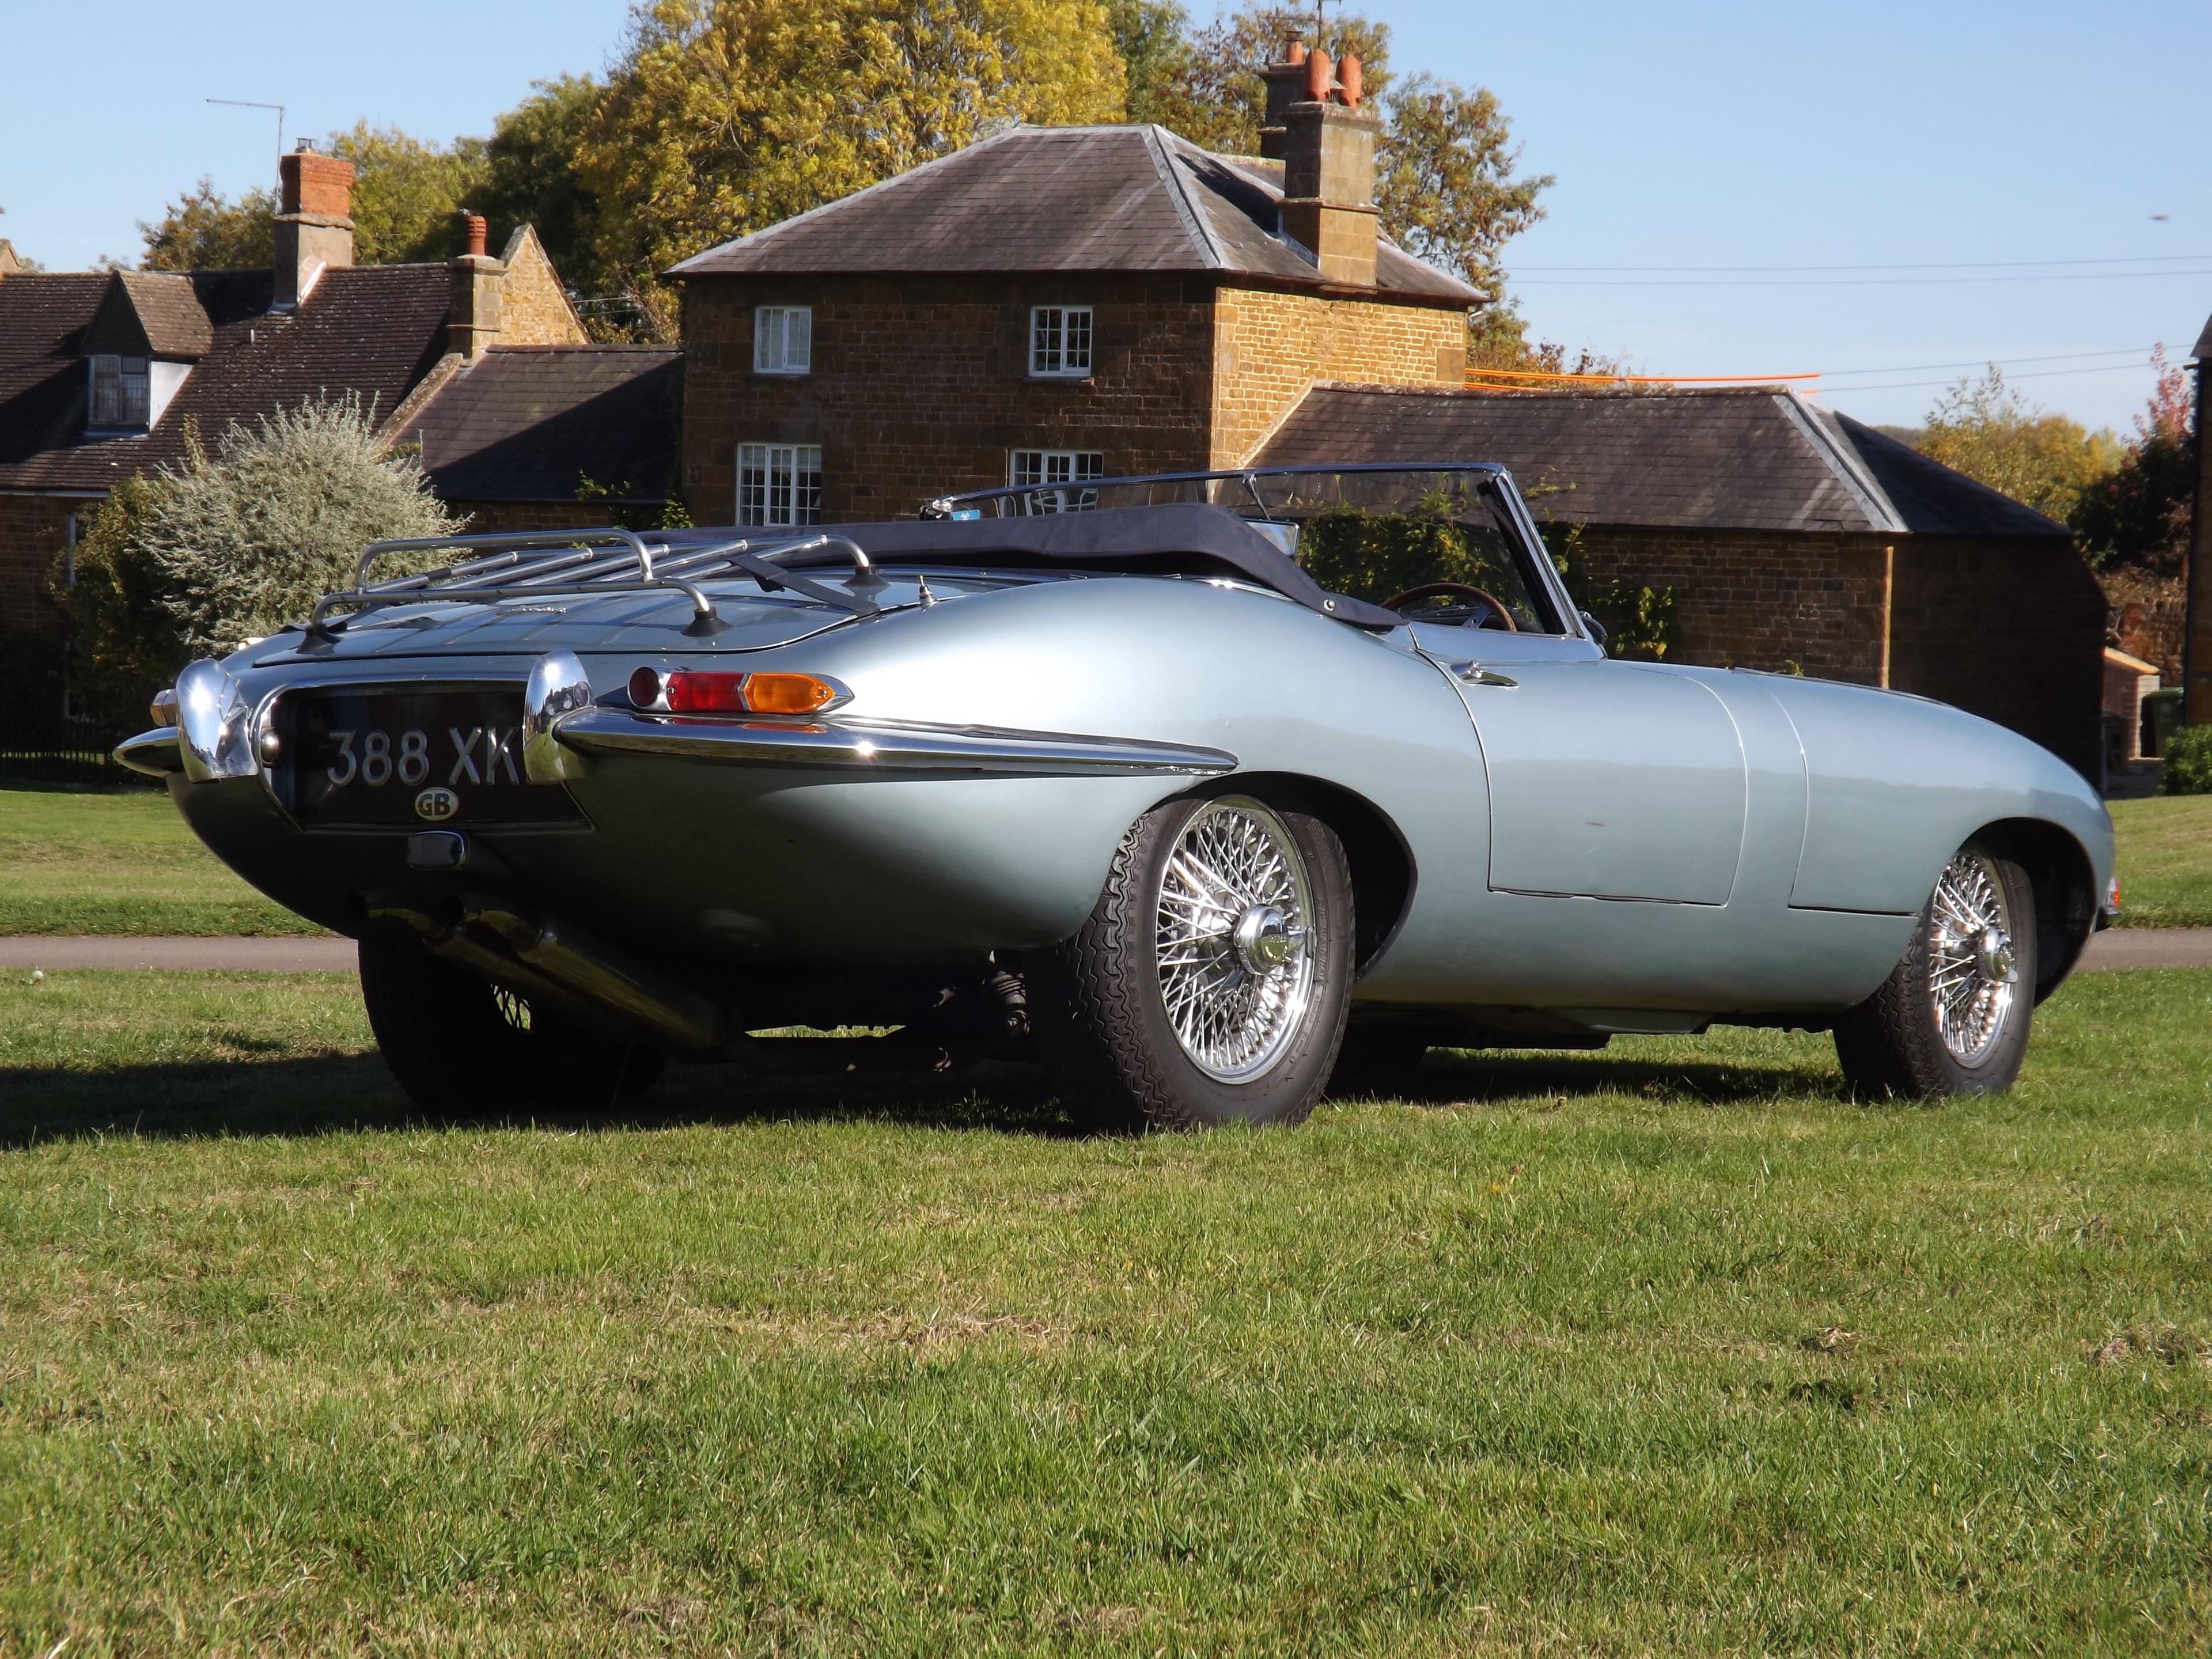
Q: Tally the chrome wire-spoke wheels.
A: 2